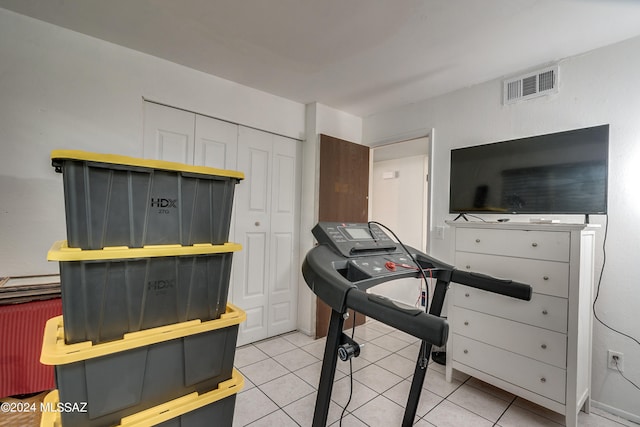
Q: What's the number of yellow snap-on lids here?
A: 4